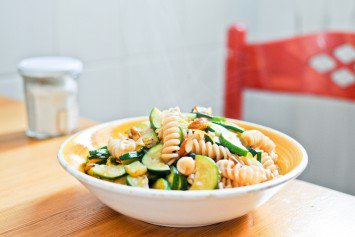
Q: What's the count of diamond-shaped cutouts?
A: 3